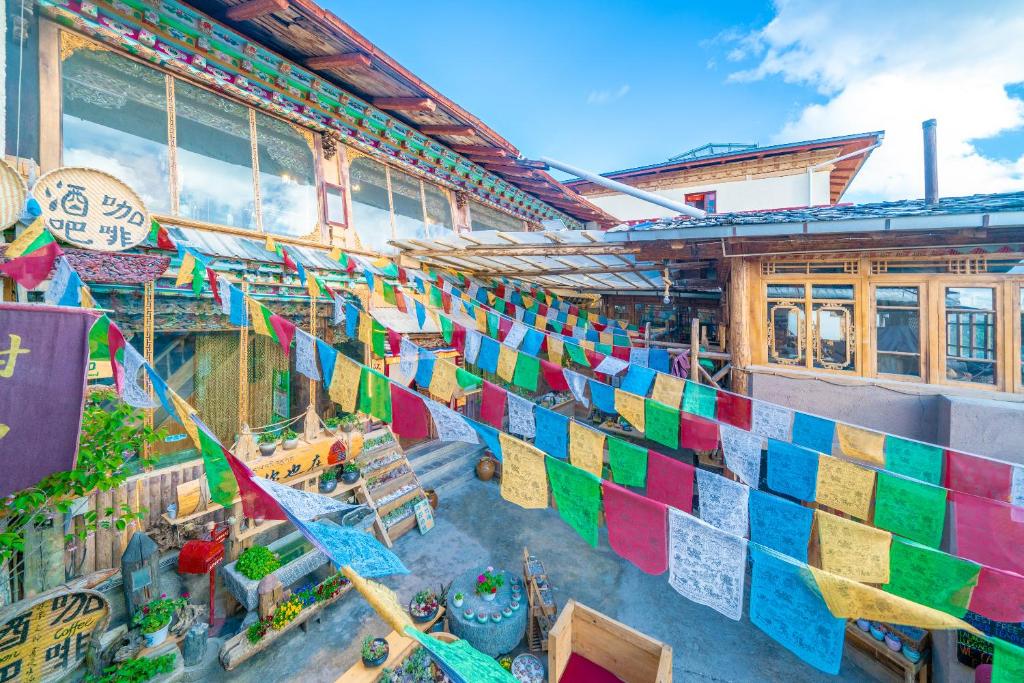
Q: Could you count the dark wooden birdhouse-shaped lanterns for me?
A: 1